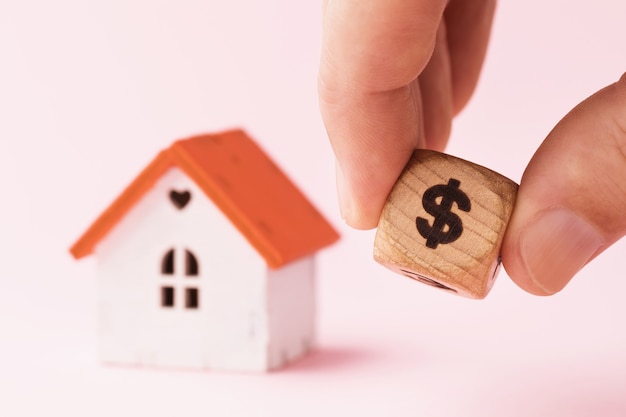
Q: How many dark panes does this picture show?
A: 4